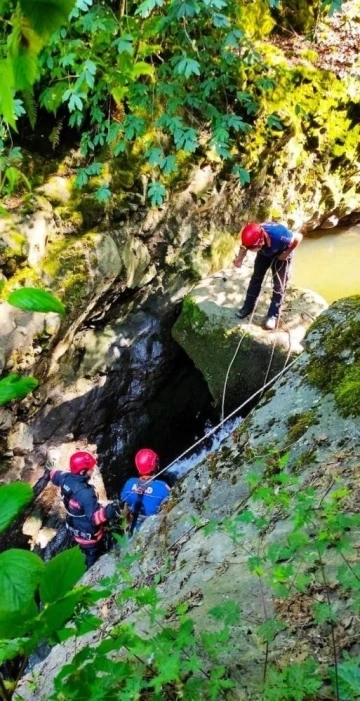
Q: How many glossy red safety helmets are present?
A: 3